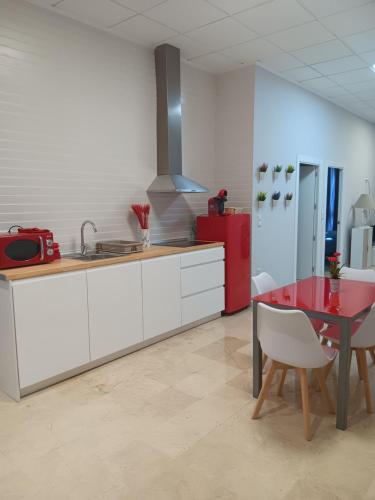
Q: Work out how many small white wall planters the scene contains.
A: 6